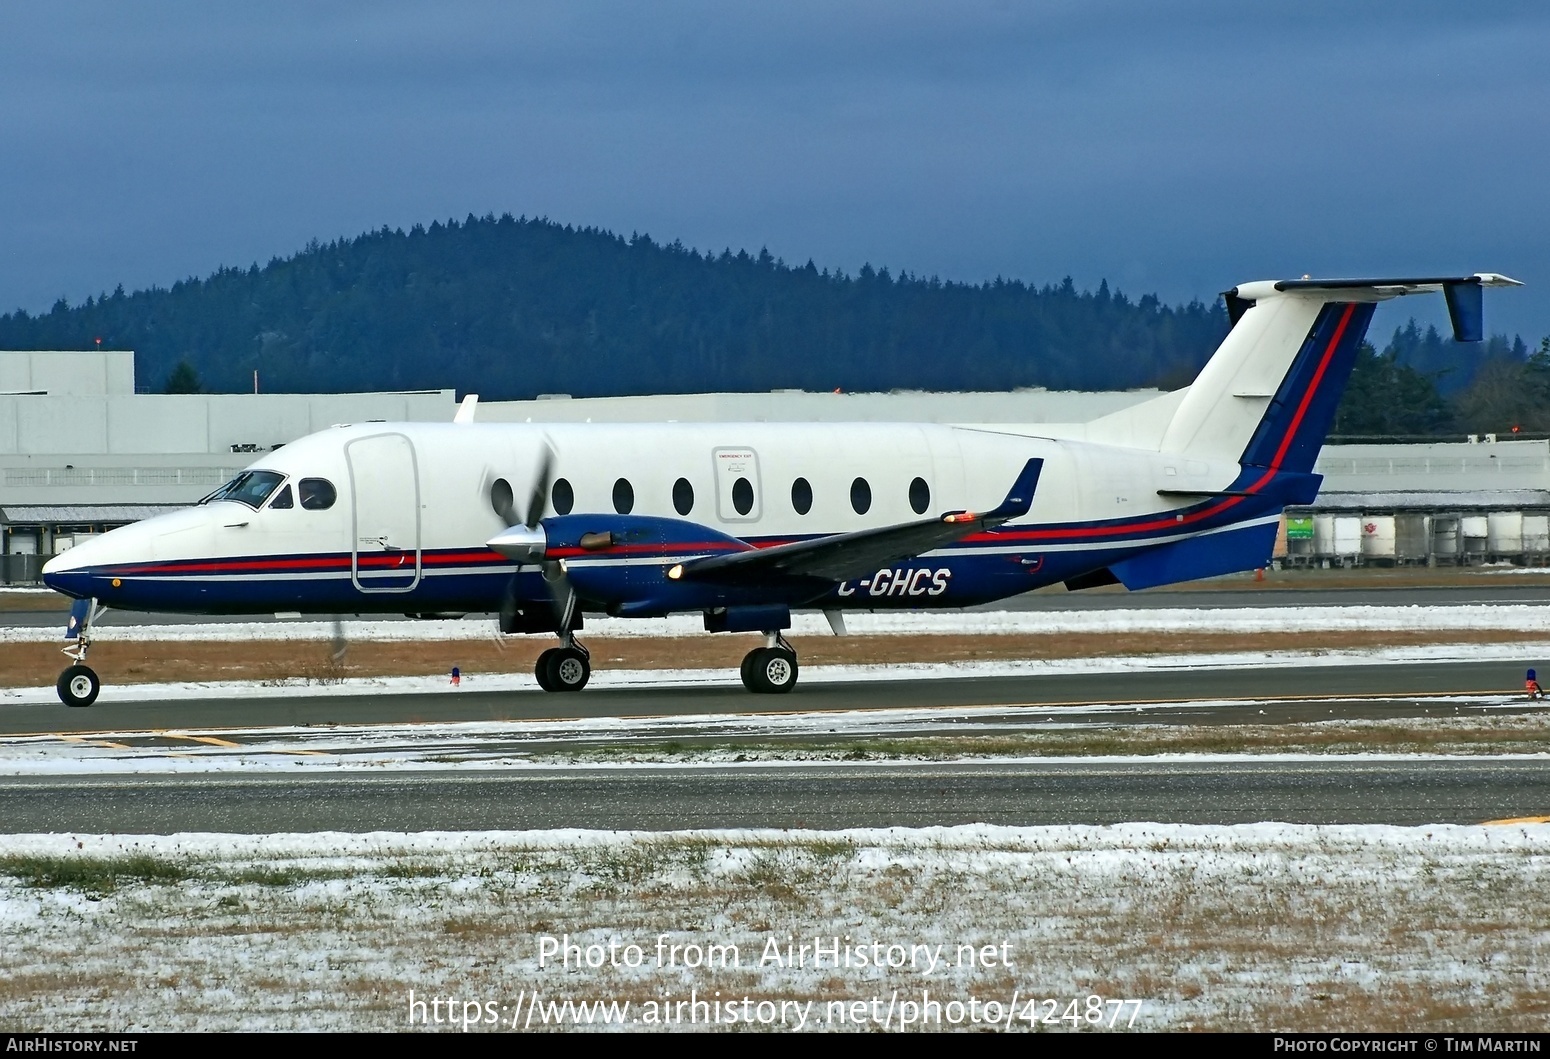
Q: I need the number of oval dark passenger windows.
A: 8